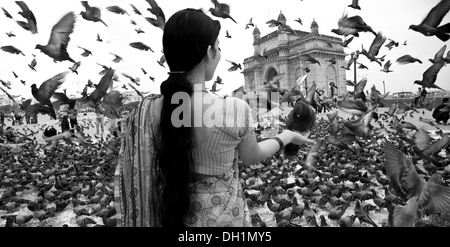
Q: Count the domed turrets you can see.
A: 3